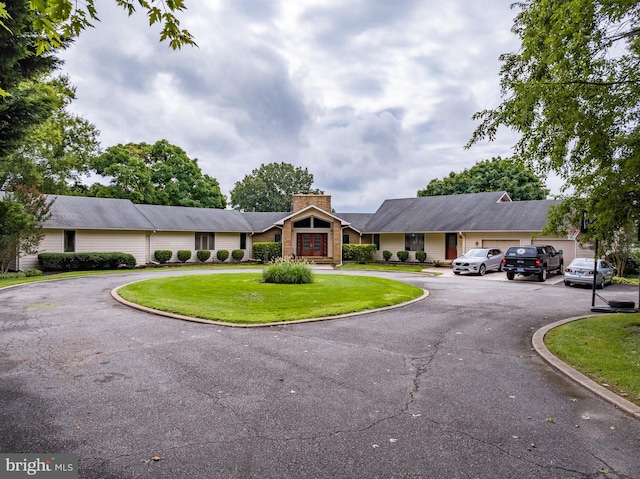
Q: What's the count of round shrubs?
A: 8